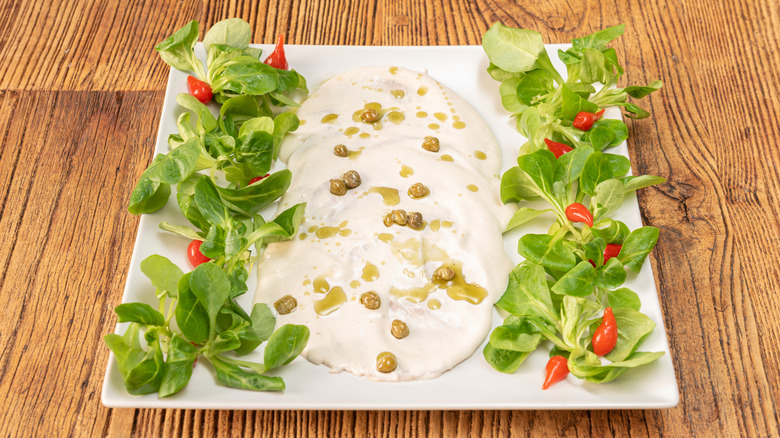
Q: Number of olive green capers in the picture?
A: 14